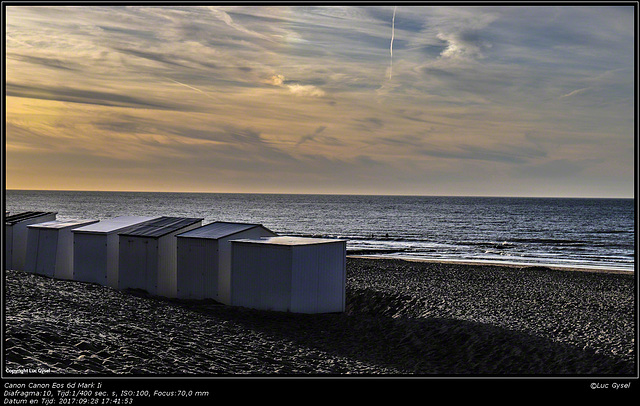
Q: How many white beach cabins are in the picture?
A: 6